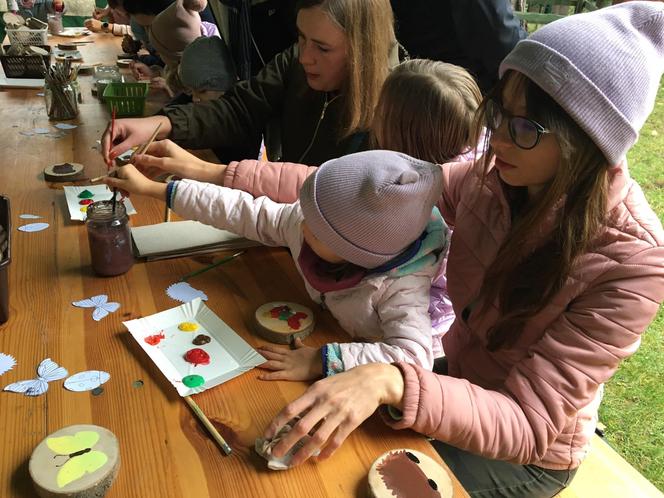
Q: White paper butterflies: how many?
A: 2